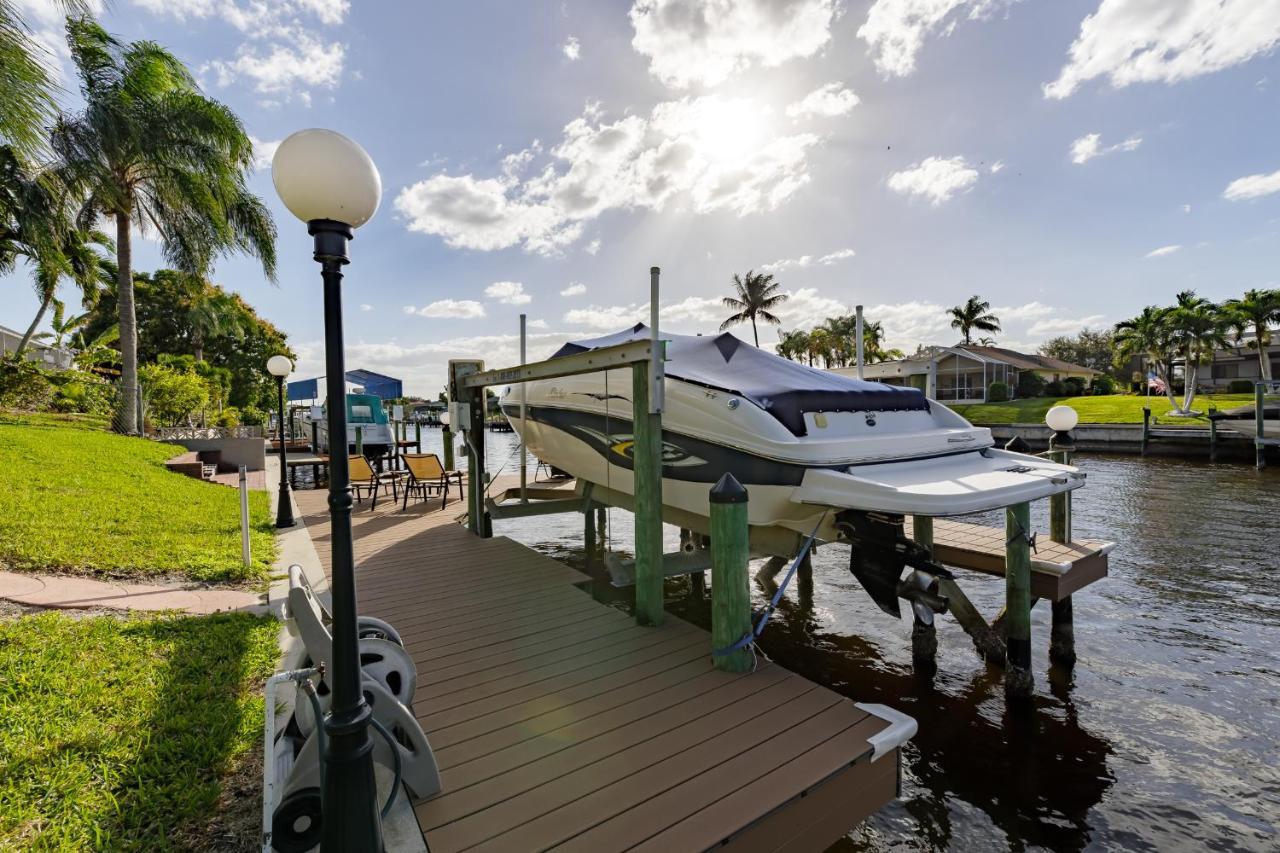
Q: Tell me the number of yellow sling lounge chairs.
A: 2